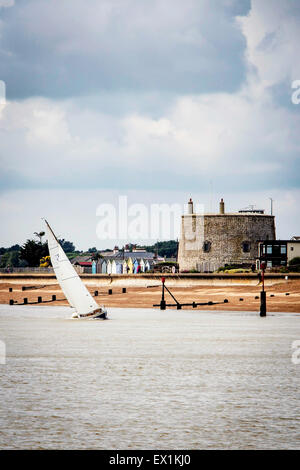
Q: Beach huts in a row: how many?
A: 10